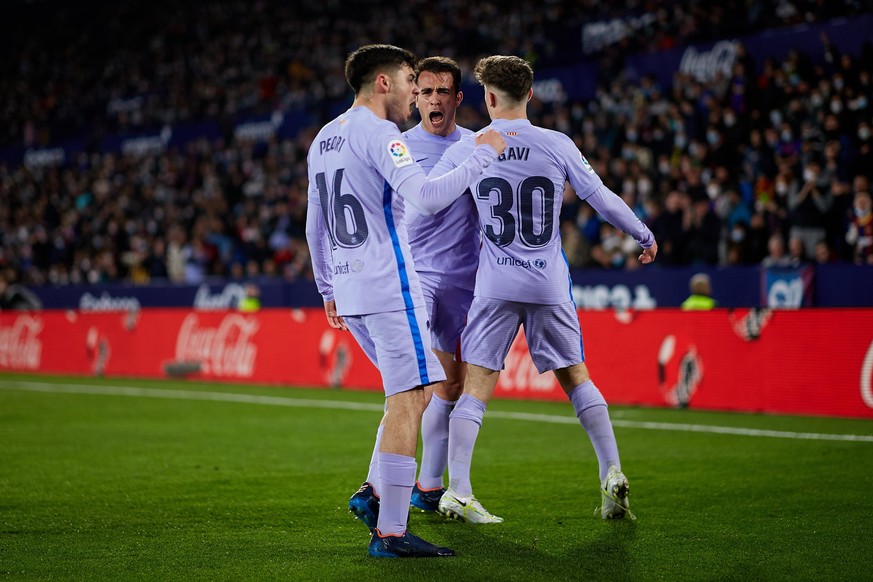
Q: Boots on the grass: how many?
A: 5